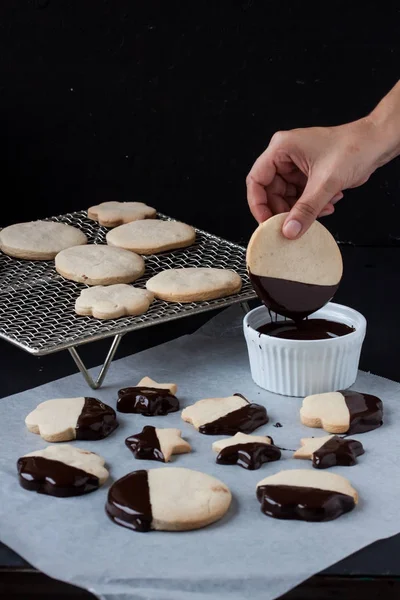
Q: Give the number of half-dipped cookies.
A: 11